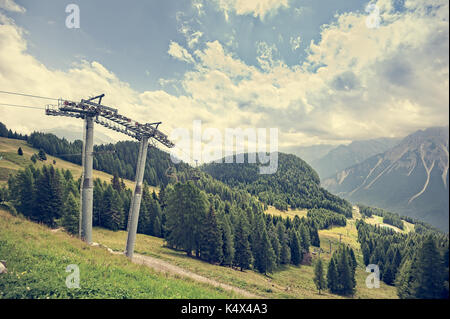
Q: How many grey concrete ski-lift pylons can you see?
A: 2